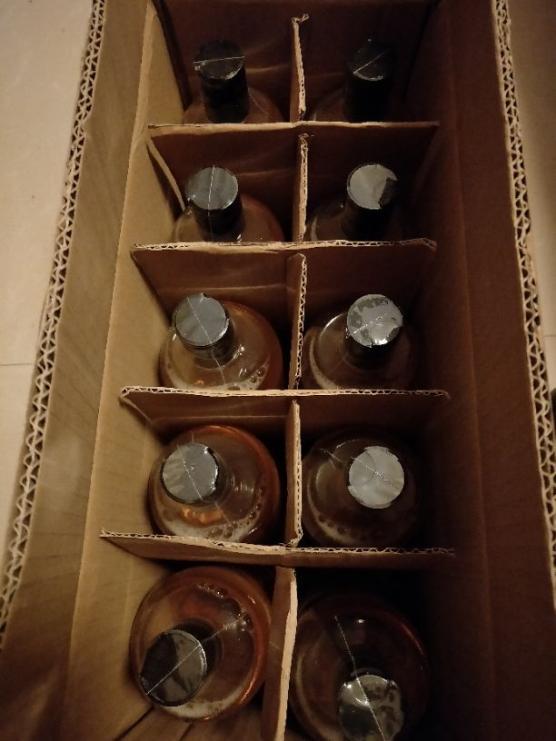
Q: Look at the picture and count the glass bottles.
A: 10